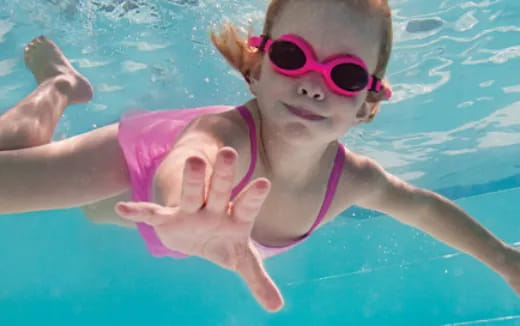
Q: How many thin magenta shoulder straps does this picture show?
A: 2